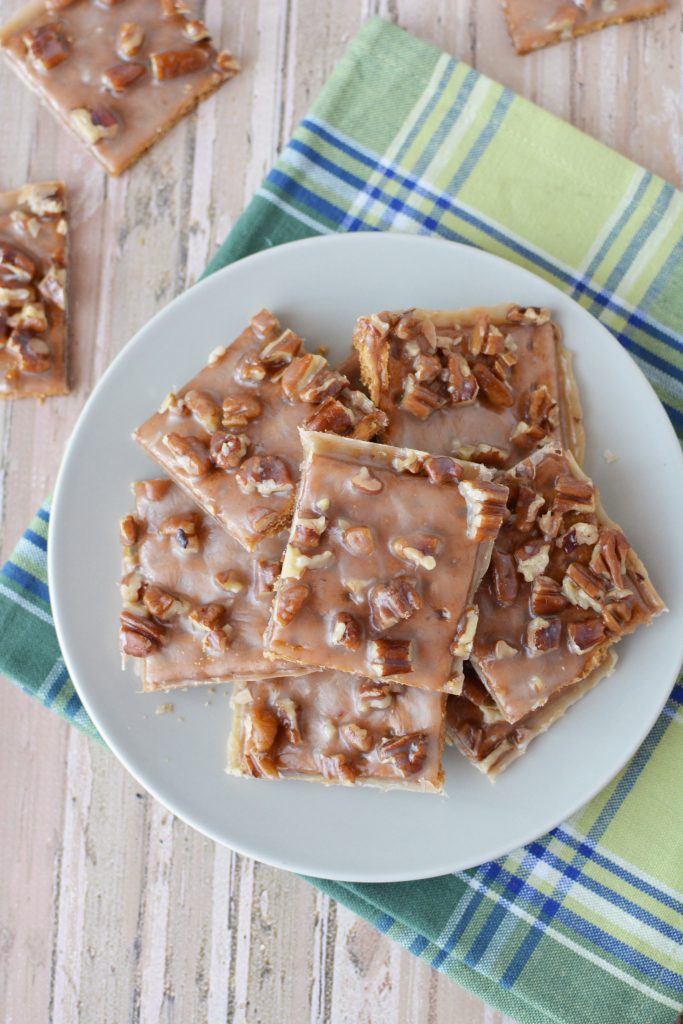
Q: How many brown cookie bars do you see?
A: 10